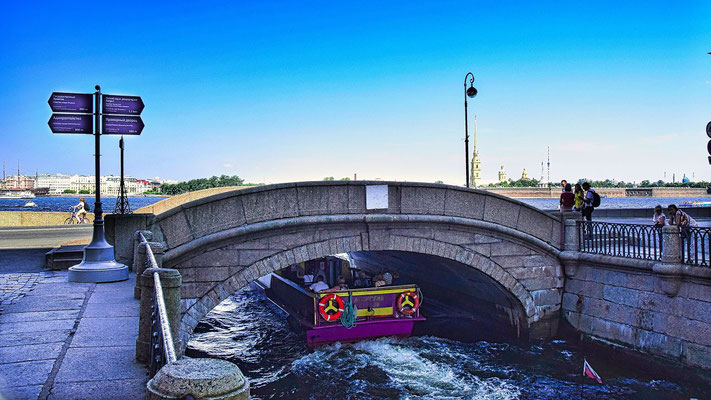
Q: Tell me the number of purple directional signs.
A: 4